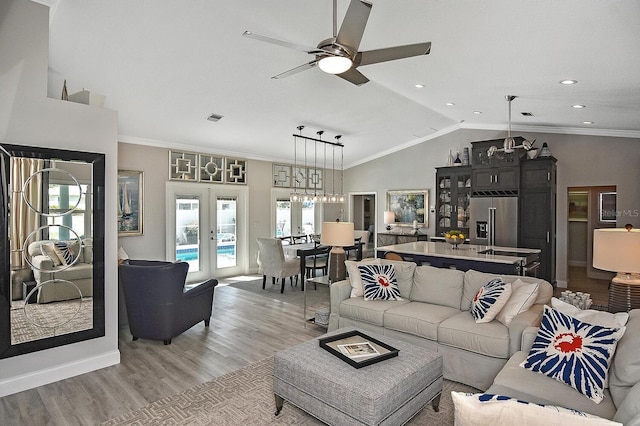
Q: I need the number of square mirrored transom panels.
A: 6